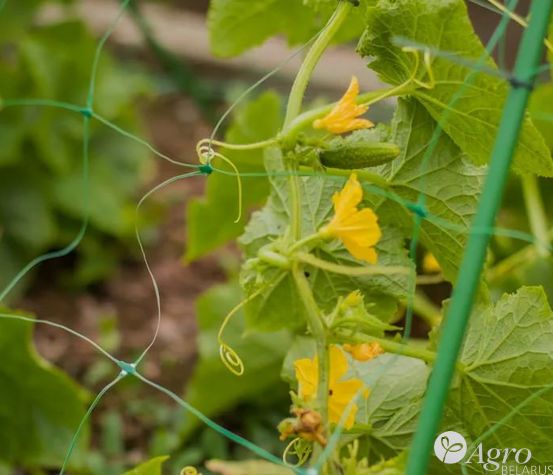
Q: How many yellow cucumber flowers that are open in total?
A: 3